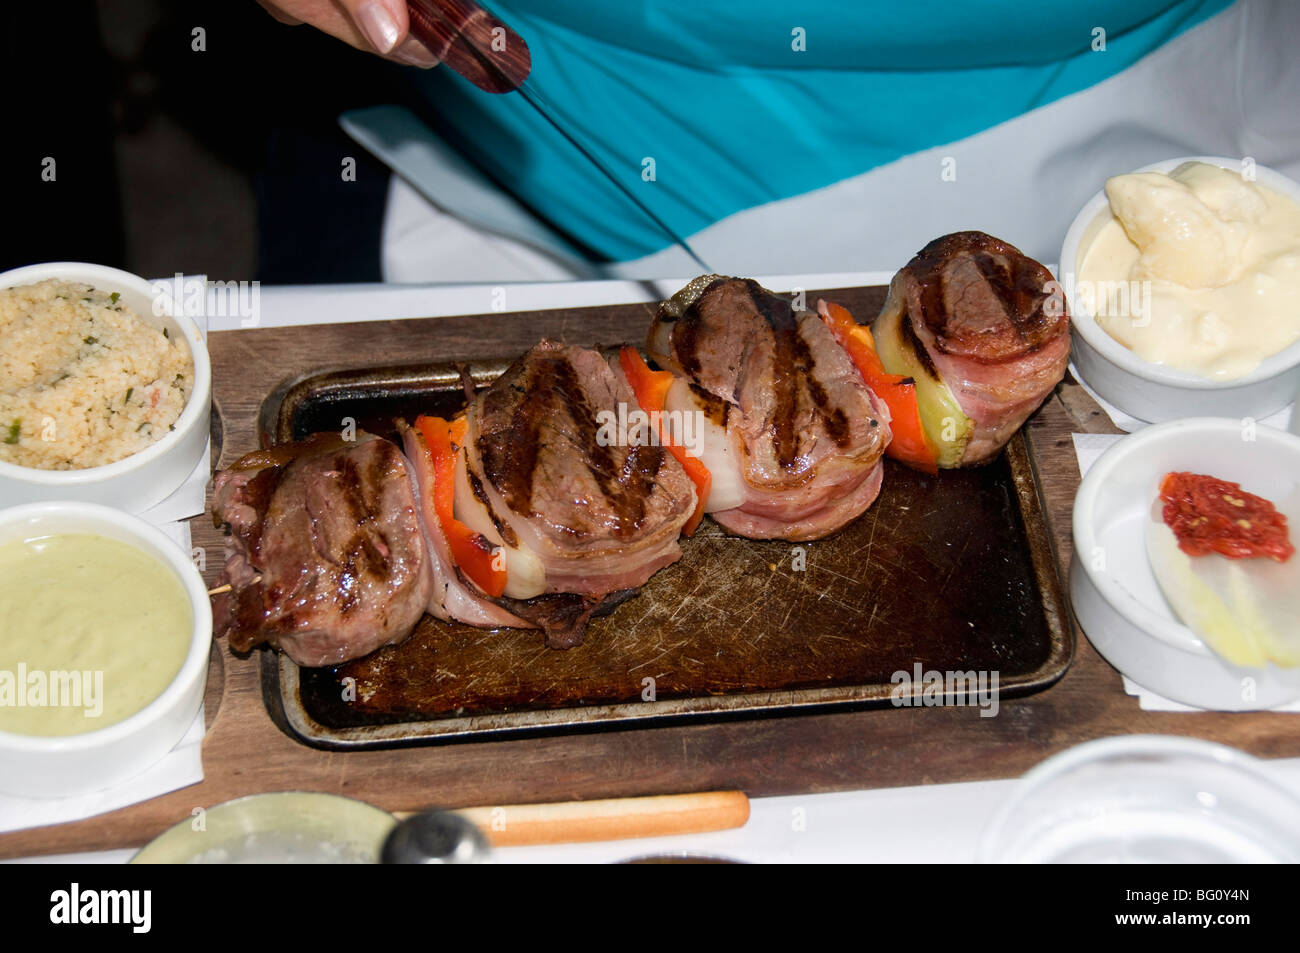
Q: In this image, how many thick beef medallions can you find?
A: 4